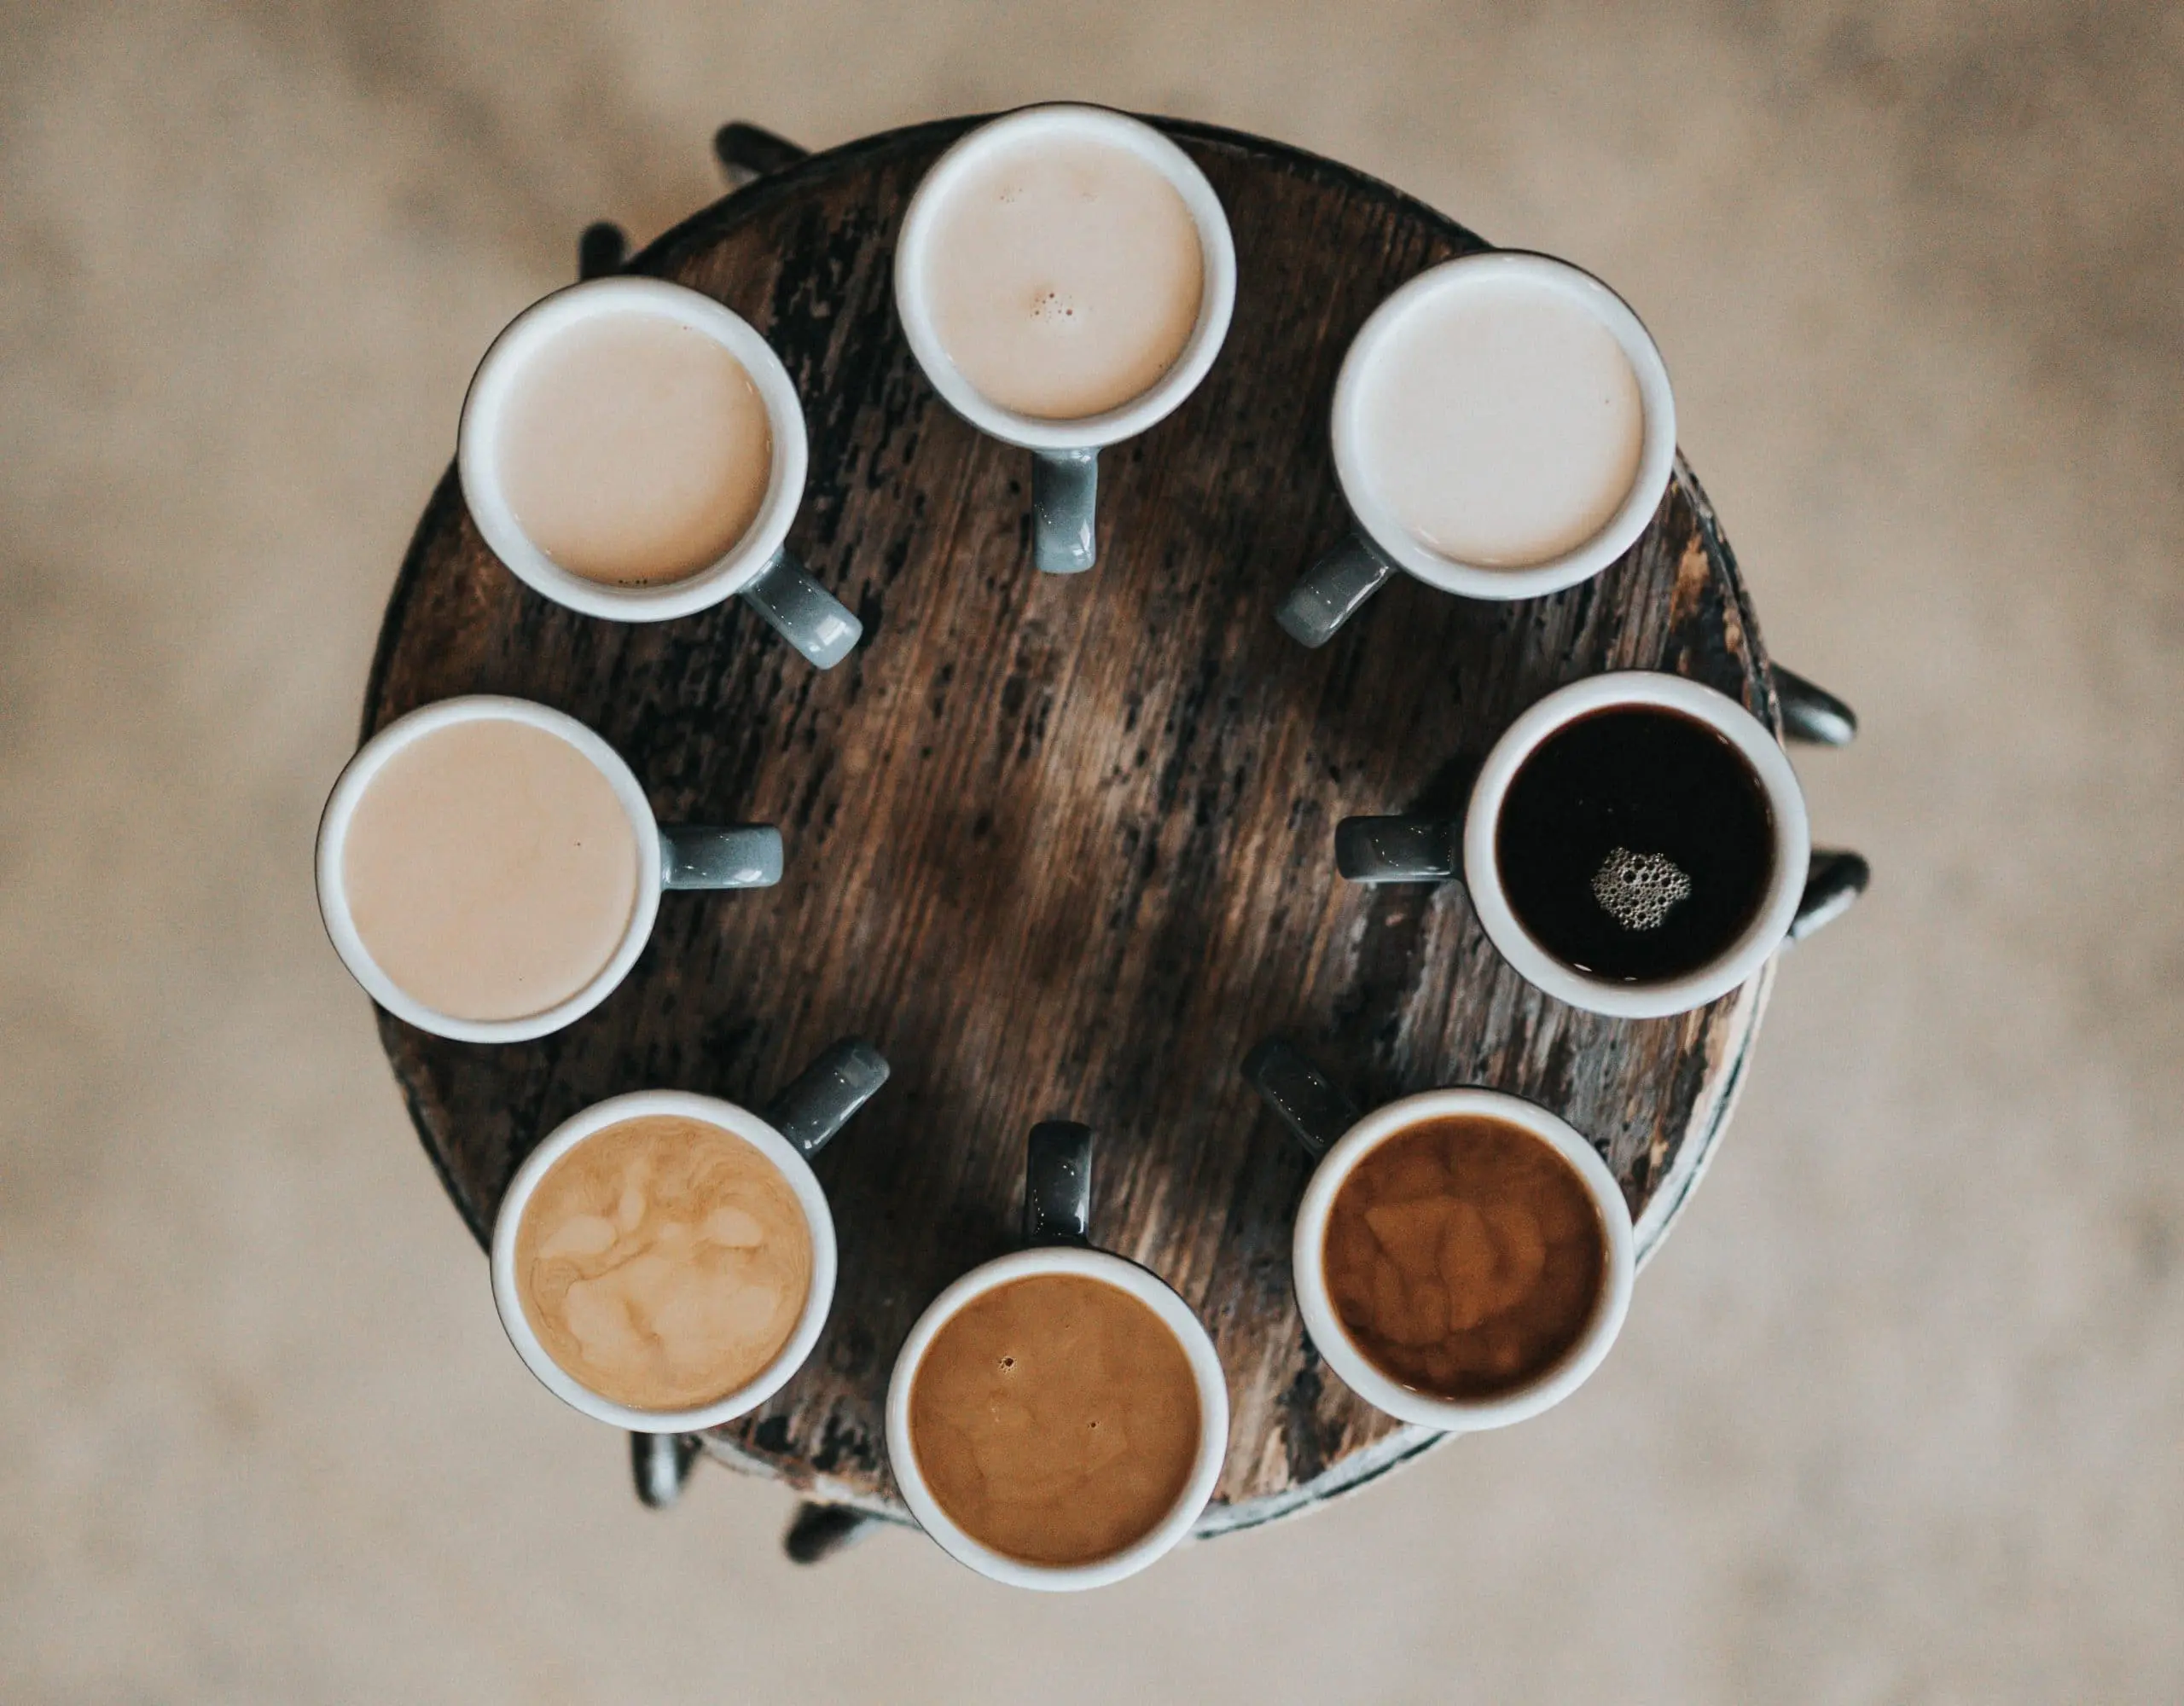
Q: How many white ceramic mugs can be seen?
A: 8